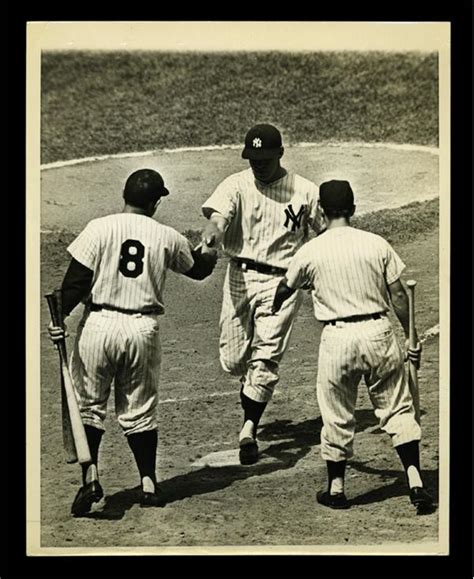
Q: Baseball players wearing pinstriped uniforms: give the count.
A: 3